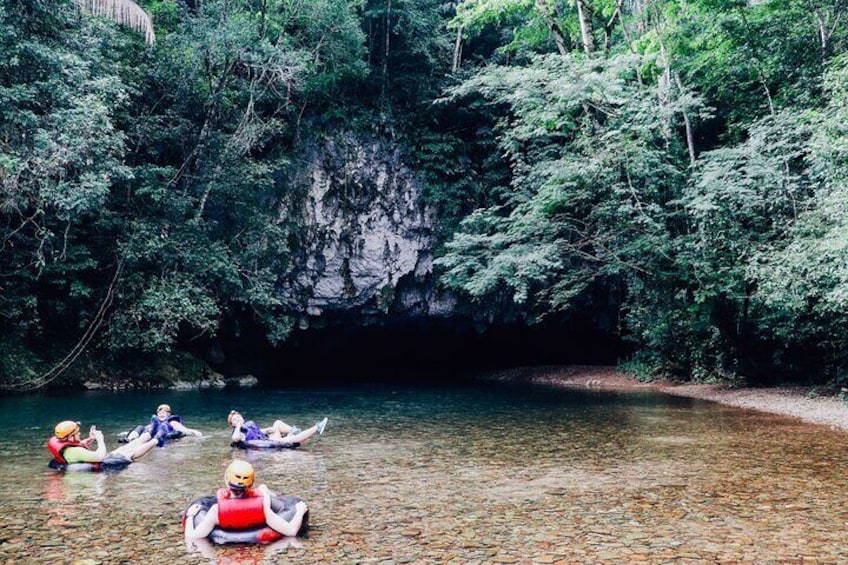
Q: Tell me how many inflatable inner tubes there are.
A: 4